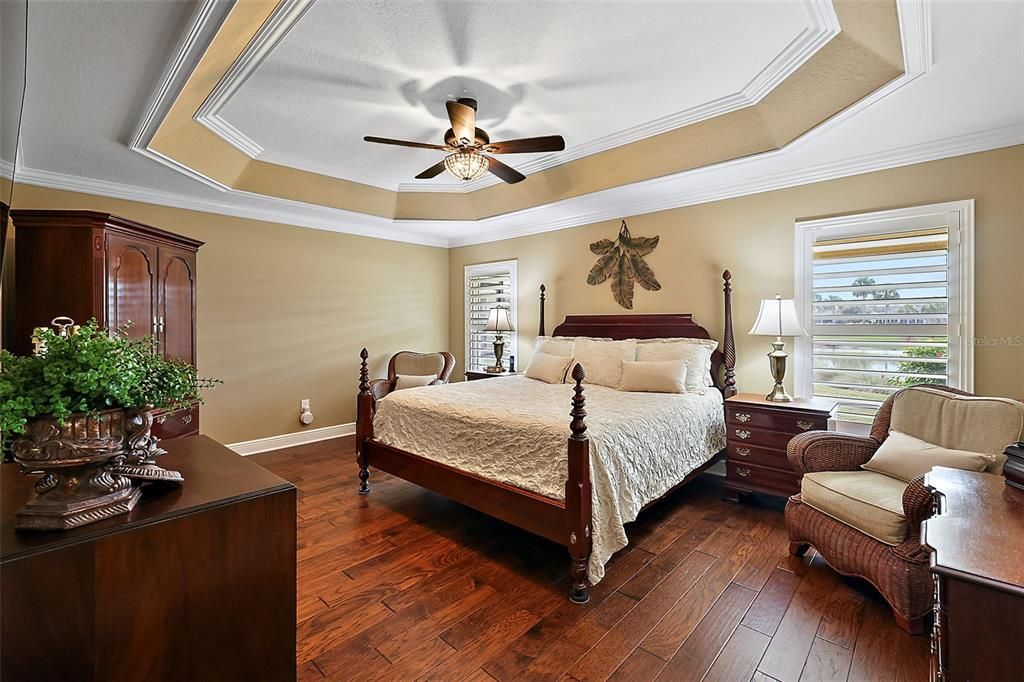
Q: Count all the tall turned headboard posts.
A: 2